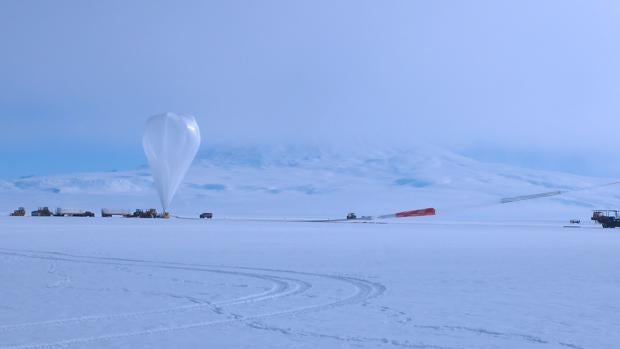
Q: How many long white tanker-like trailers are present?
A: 2